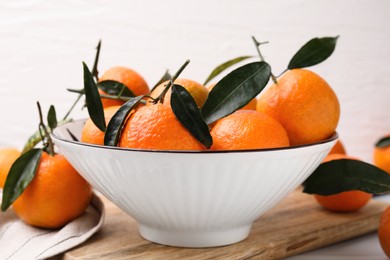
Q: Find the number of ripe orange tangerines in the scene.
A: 13